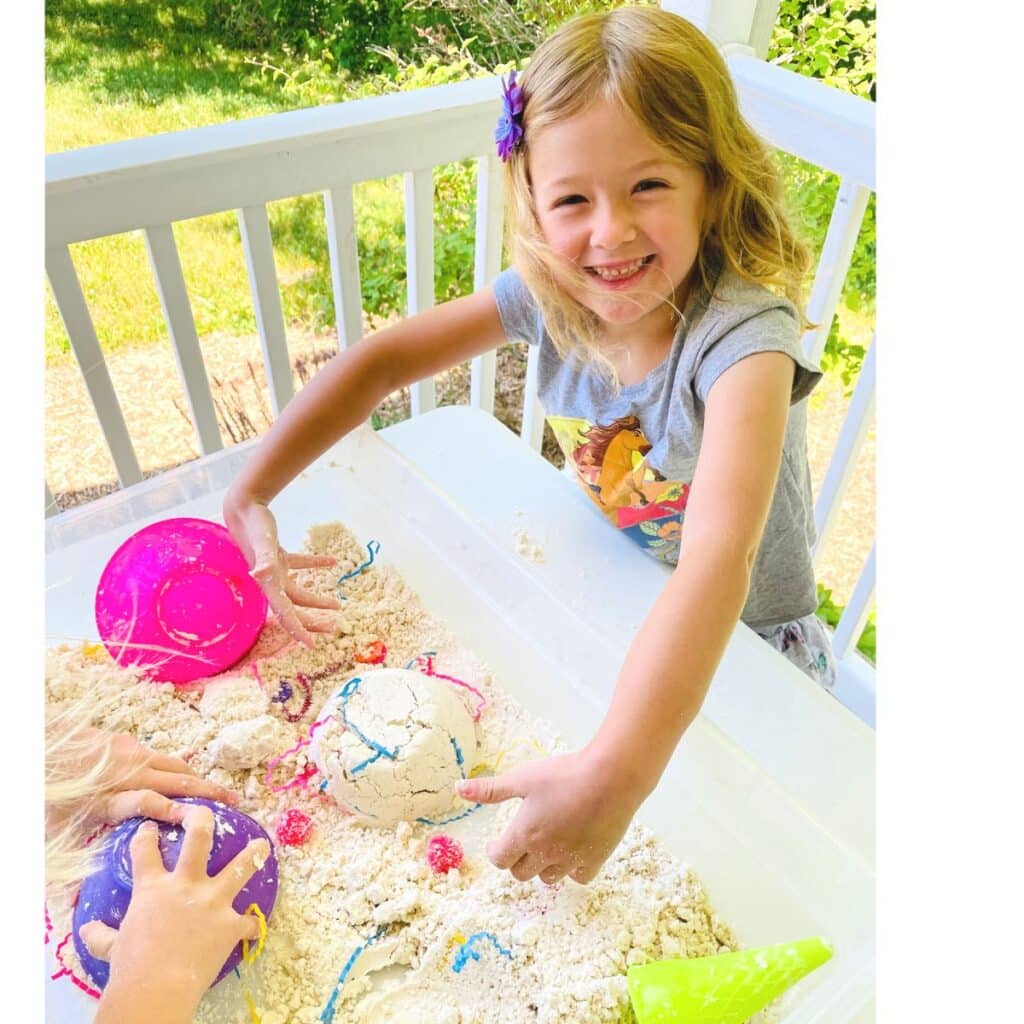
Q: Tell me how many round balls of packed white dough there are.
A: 1